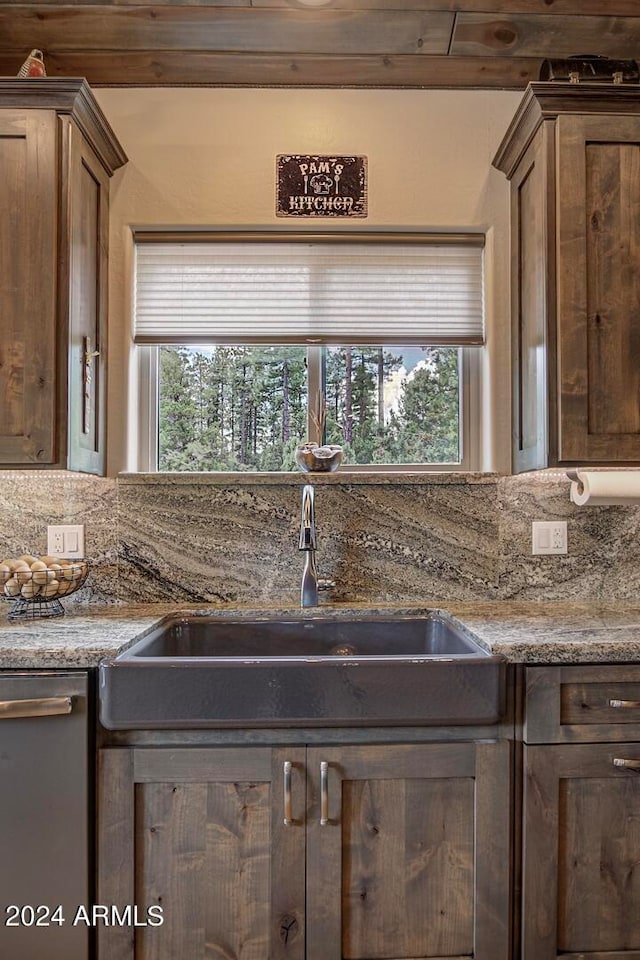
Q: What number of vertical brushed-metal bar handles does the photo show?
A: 2